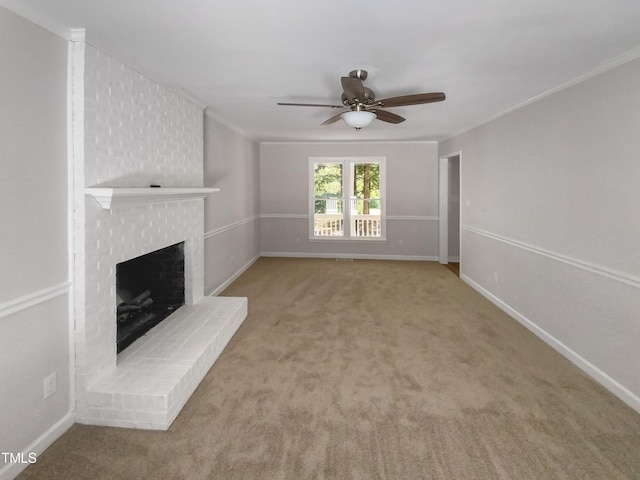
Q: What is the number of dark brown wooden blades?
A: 5